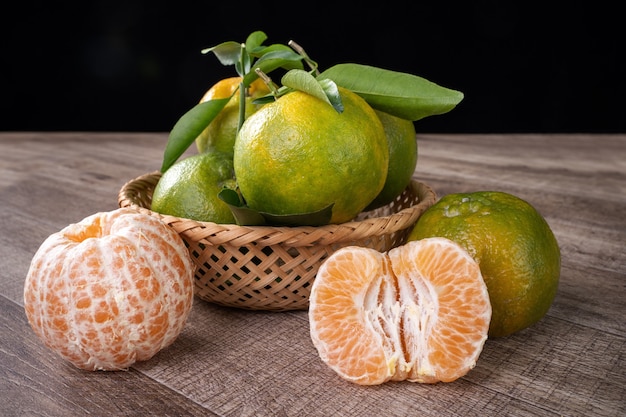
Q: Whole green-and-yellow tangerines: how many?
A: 5